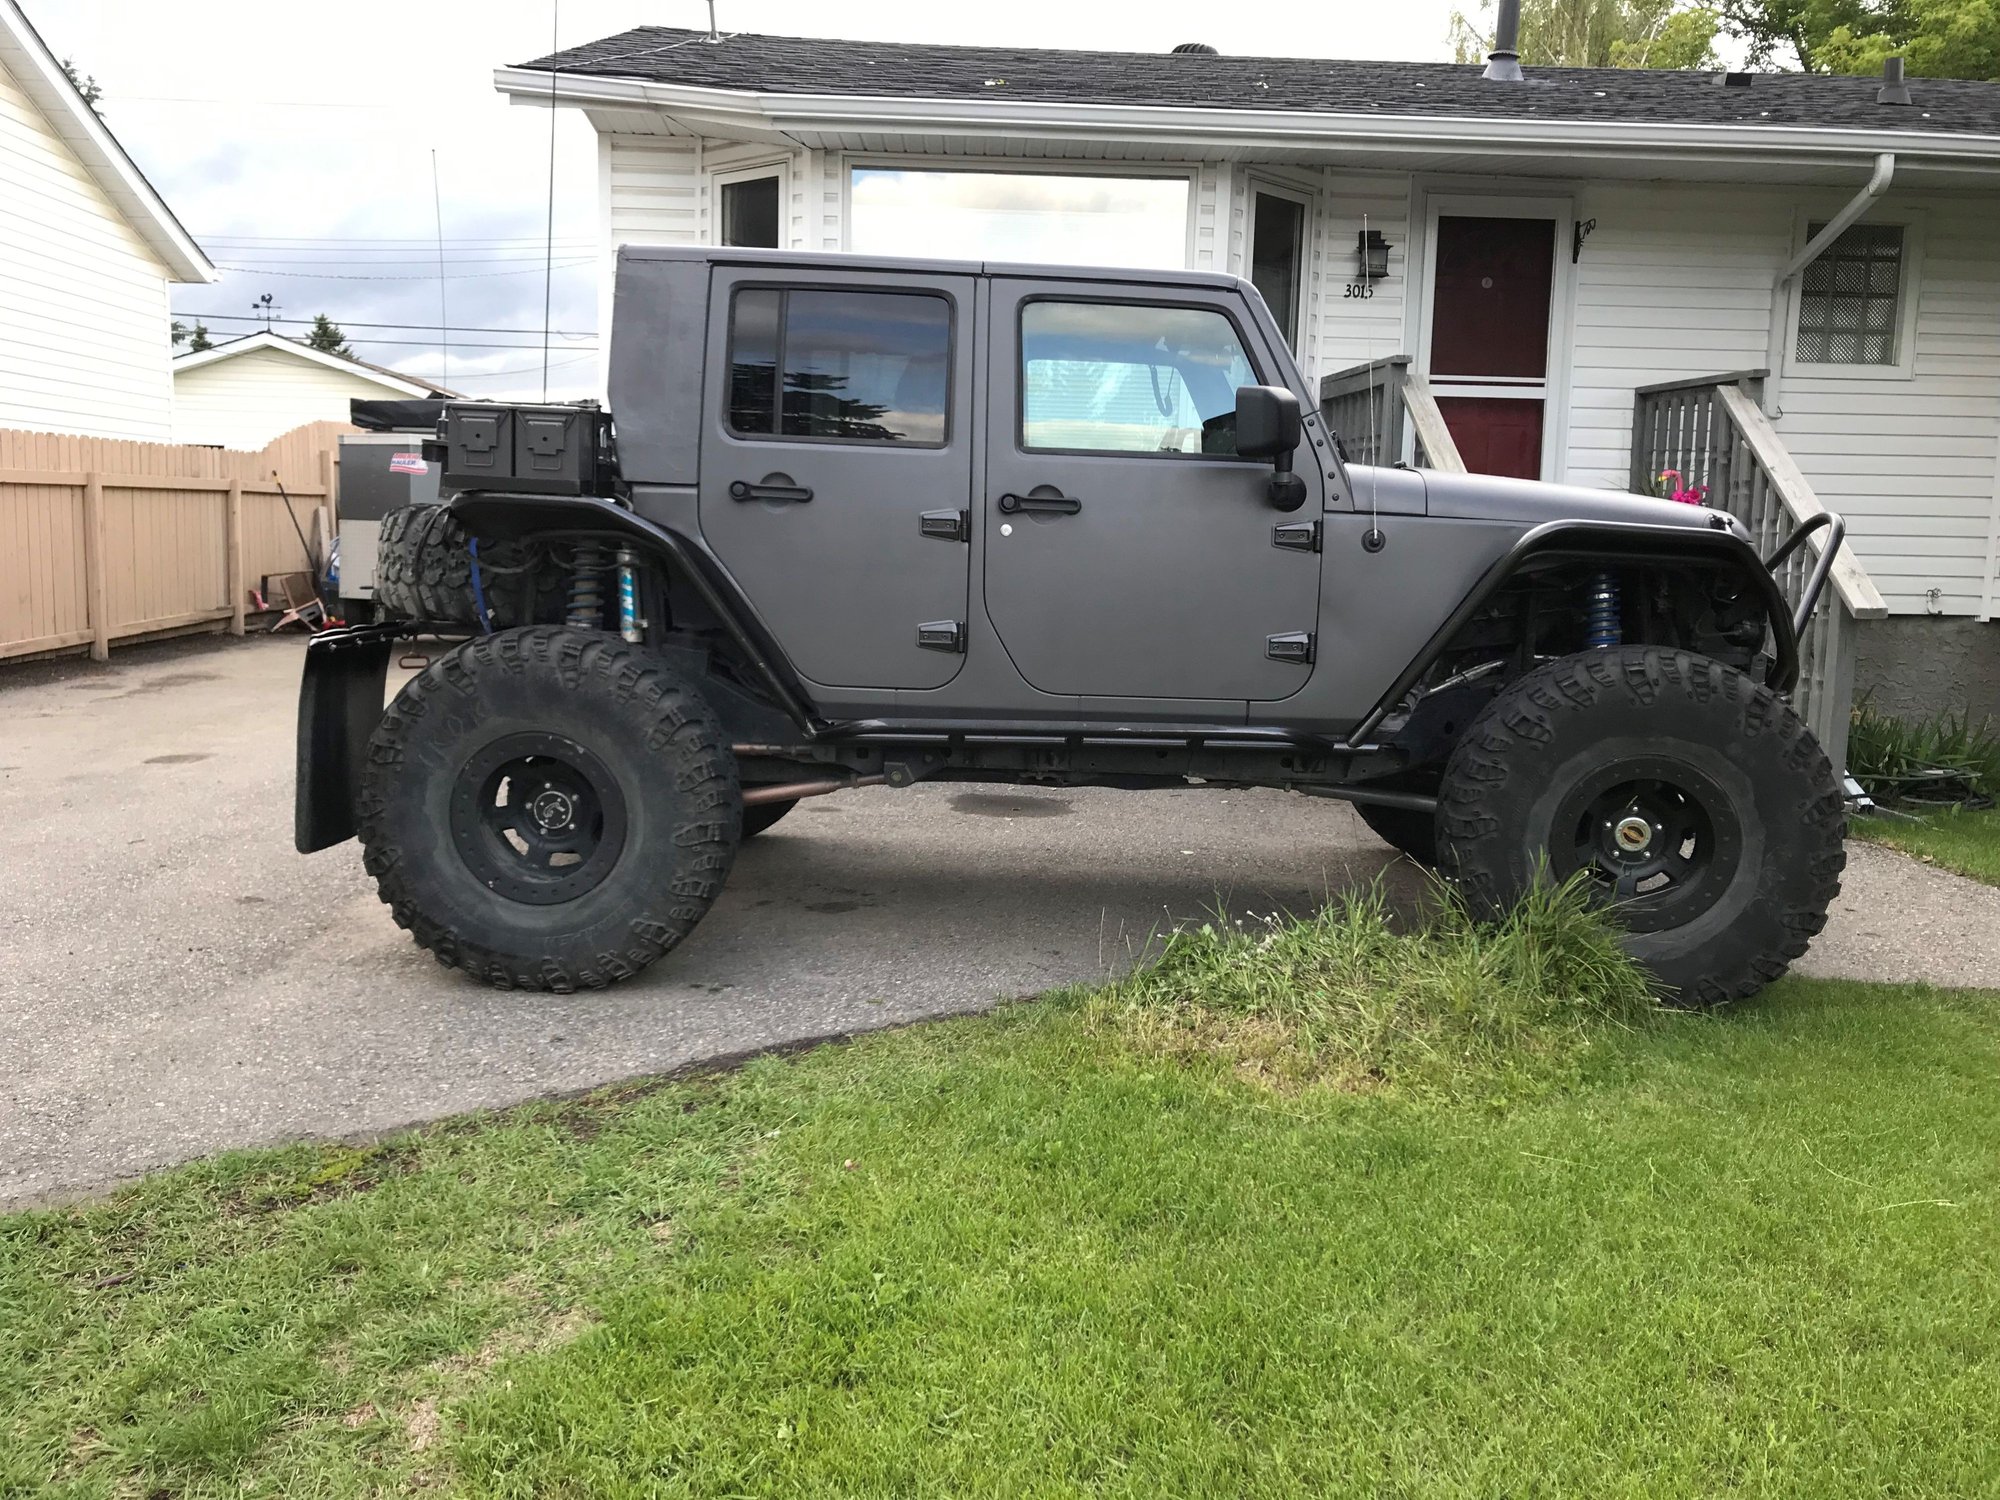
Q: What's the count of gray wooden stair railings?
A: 2